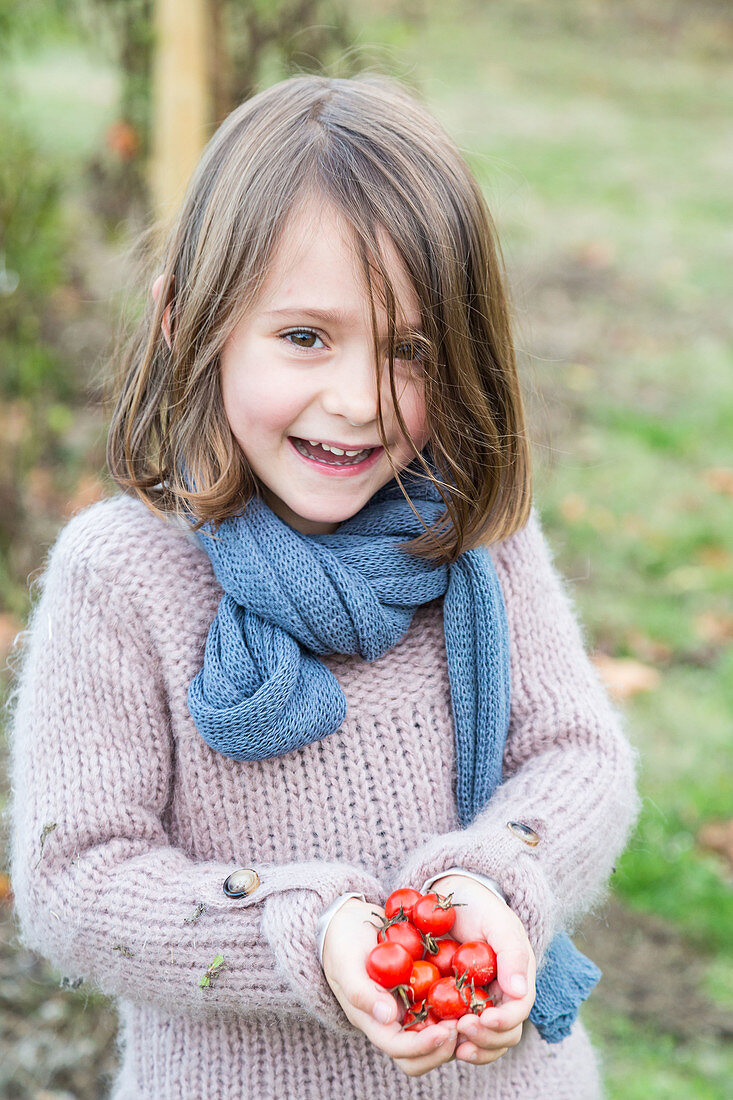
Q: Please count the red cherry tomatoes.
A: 10